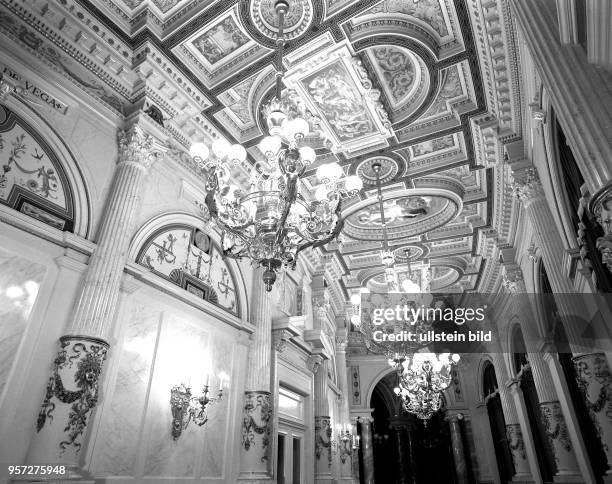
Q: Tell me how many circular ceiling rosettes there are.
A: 3